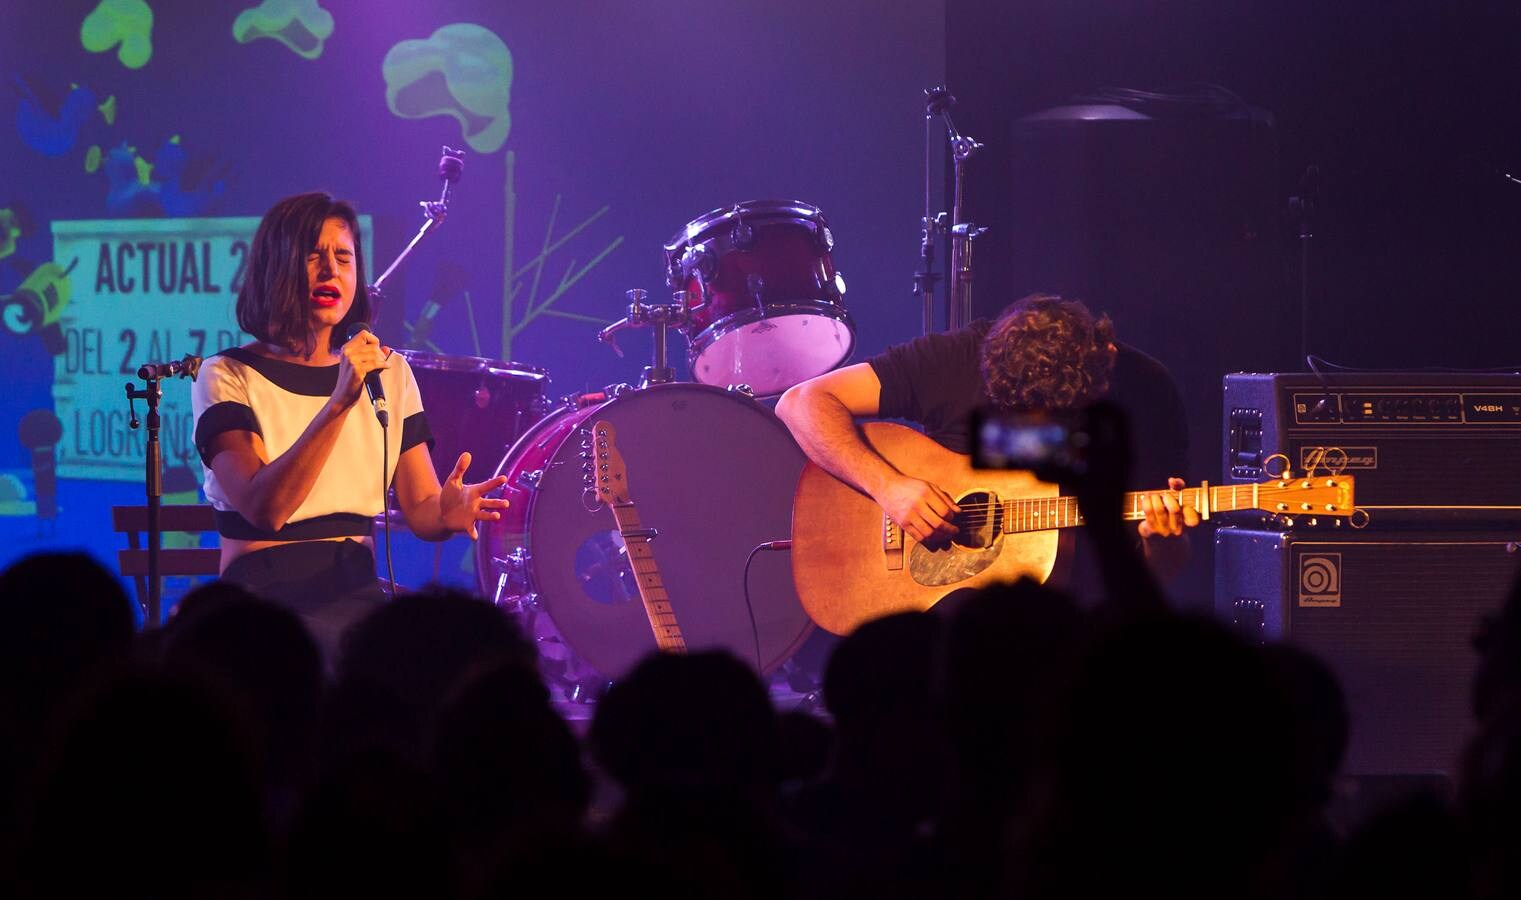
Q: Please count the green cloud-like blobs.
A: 3